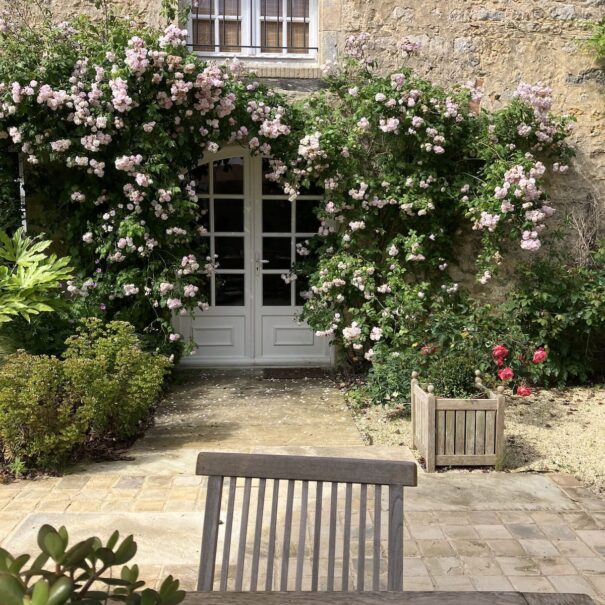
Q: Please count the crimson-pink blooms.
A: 4